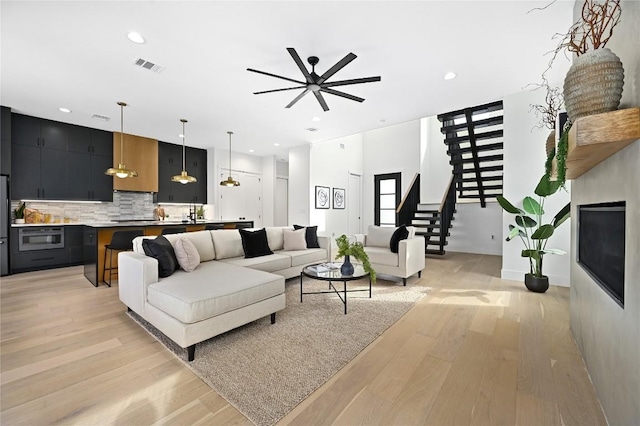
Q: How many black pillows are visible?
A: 4